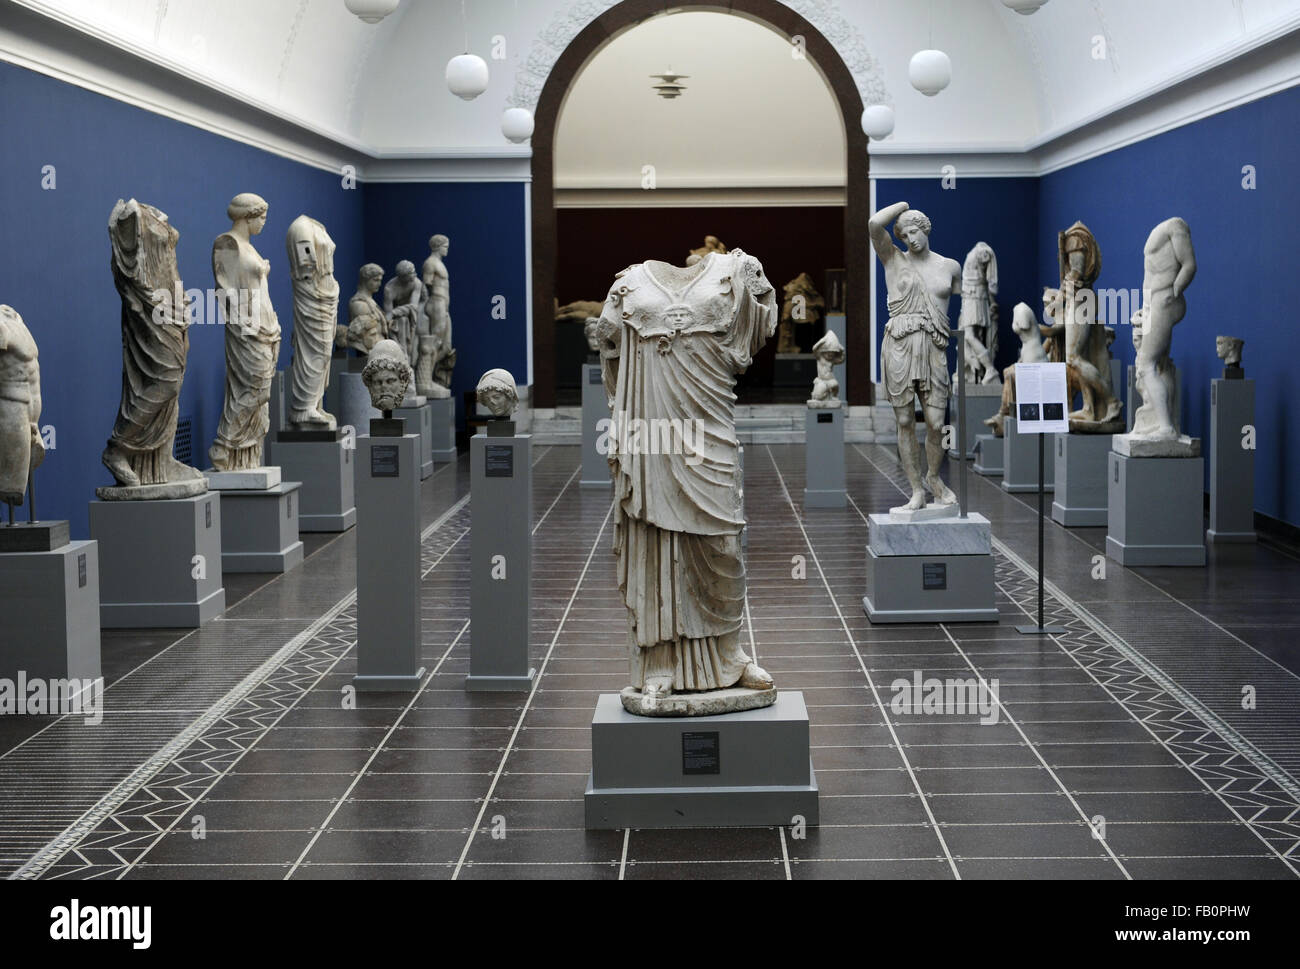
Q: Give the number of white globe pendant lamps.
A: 6